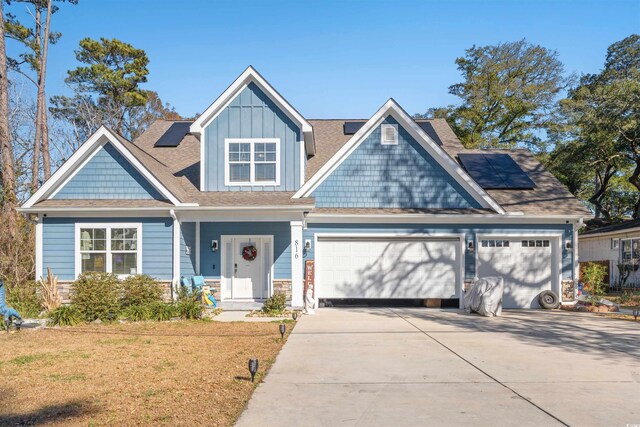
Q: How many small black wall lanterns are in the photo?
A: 4